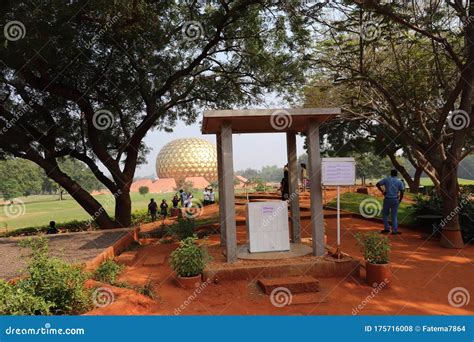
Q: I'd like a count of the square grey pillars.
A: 4